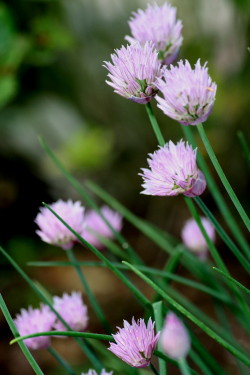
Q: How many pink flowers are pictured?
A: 12